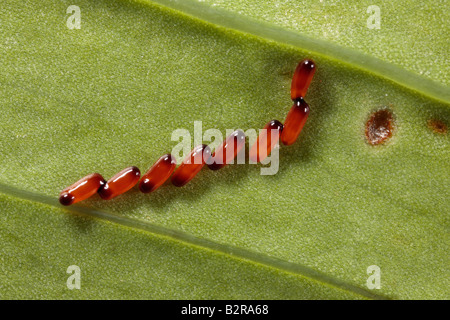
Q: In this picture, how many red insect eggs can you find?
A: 8